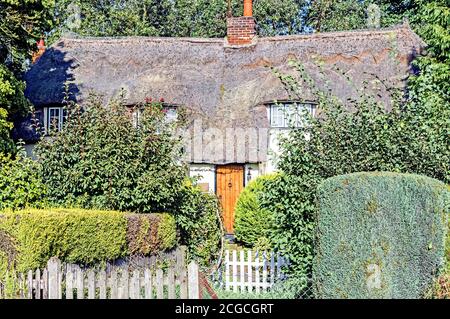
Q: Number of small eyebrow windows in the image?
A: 3